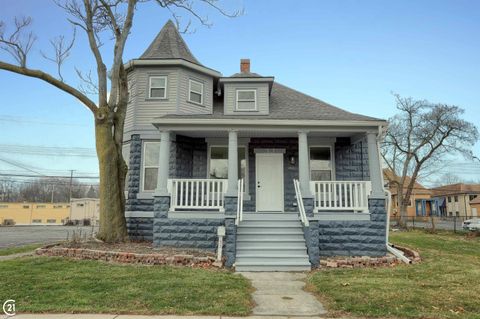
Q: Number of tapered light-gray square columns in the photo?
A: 4